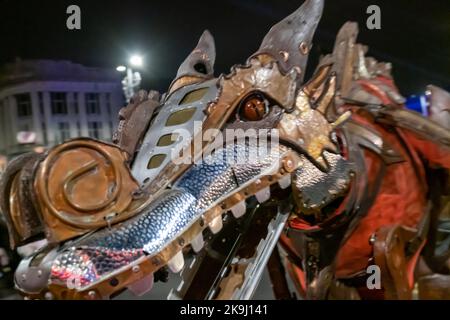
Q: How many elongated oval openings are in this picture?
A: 4